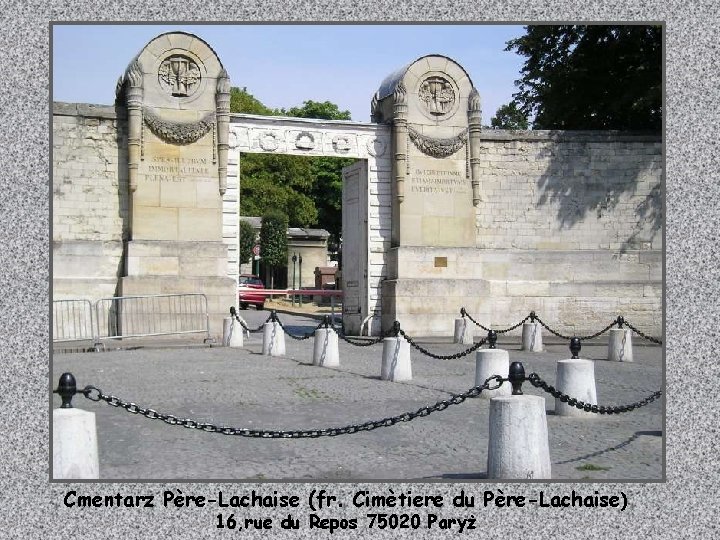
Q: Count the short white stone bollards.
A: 11